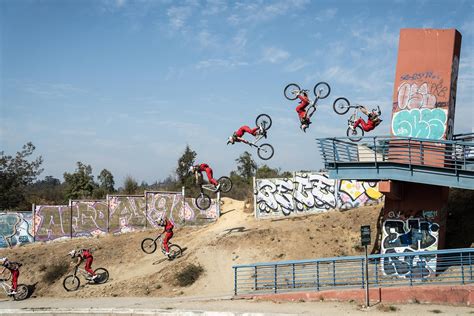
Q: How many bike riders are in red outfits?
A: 7